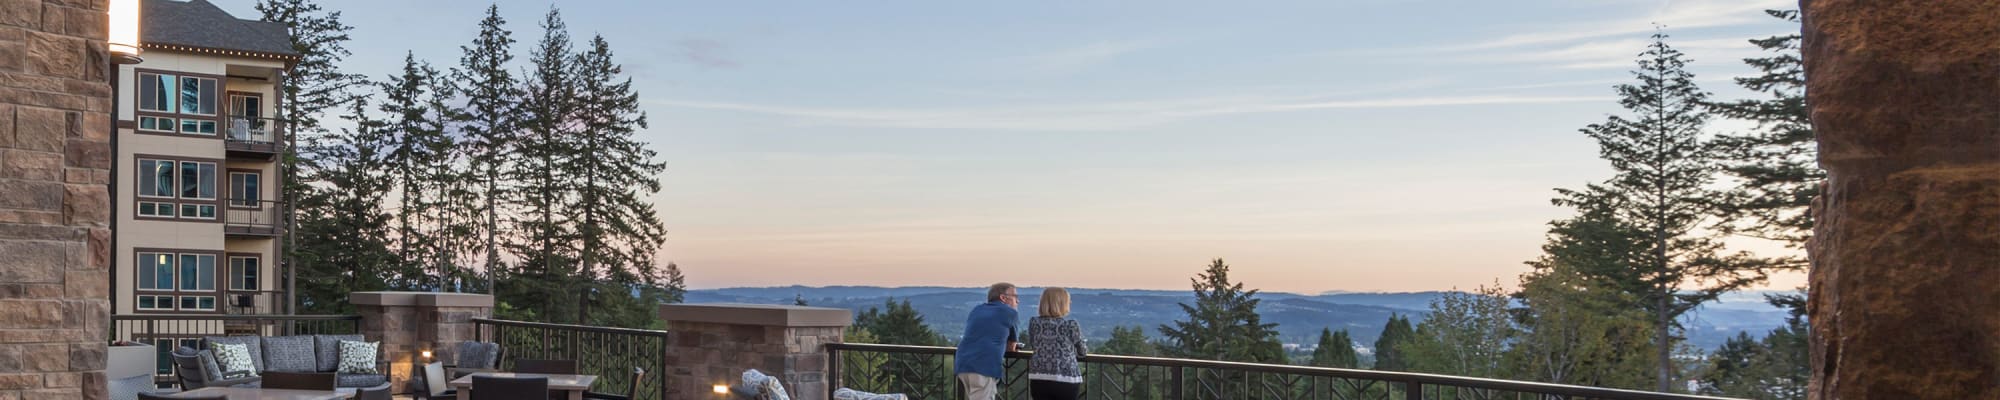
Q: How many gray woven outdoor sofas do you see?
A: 1